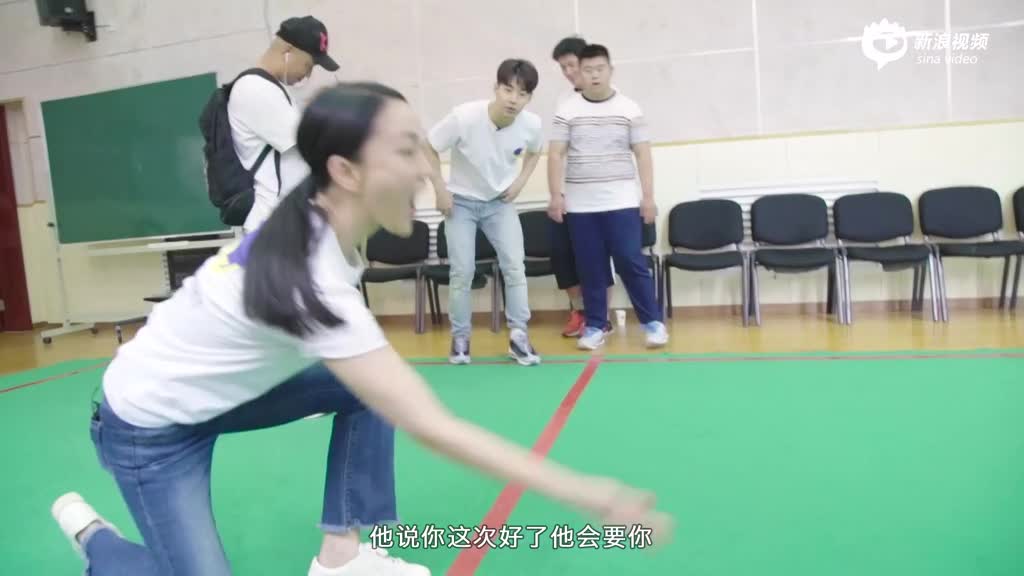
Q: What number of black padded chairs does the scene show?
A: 9